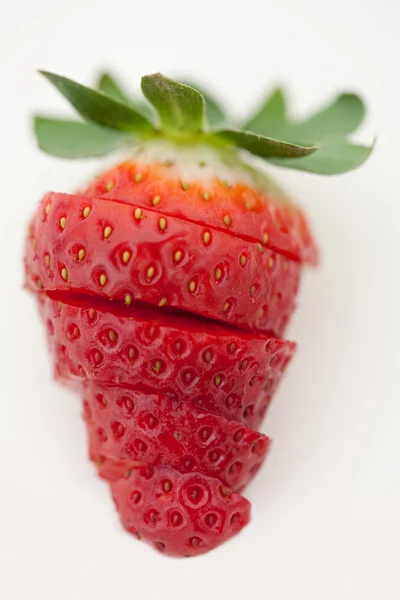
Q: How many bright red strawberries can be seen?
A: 1